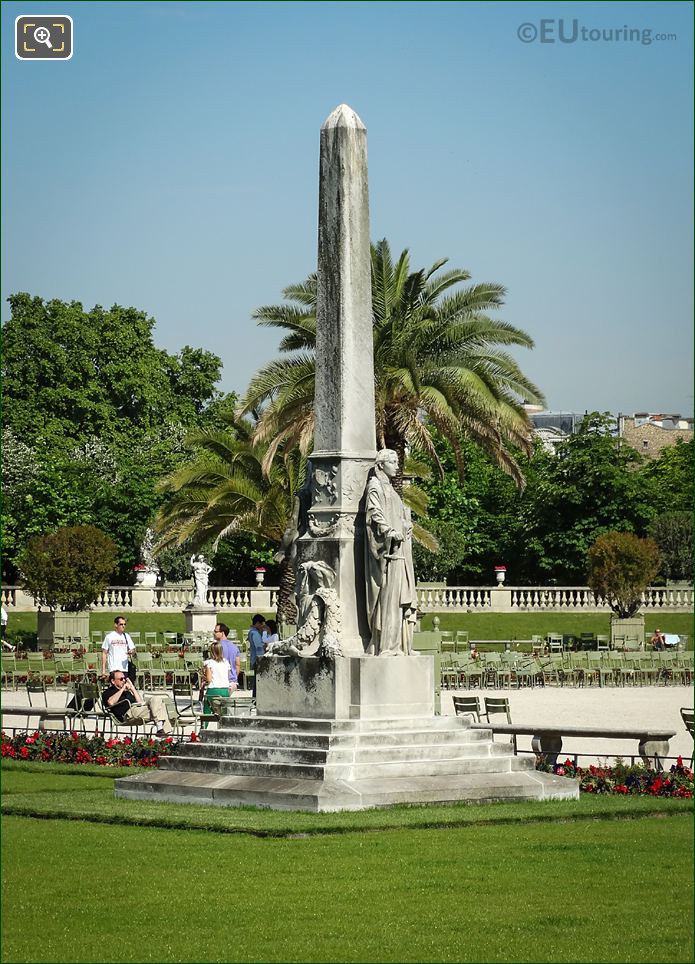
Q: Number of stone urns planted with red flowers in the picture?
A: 3